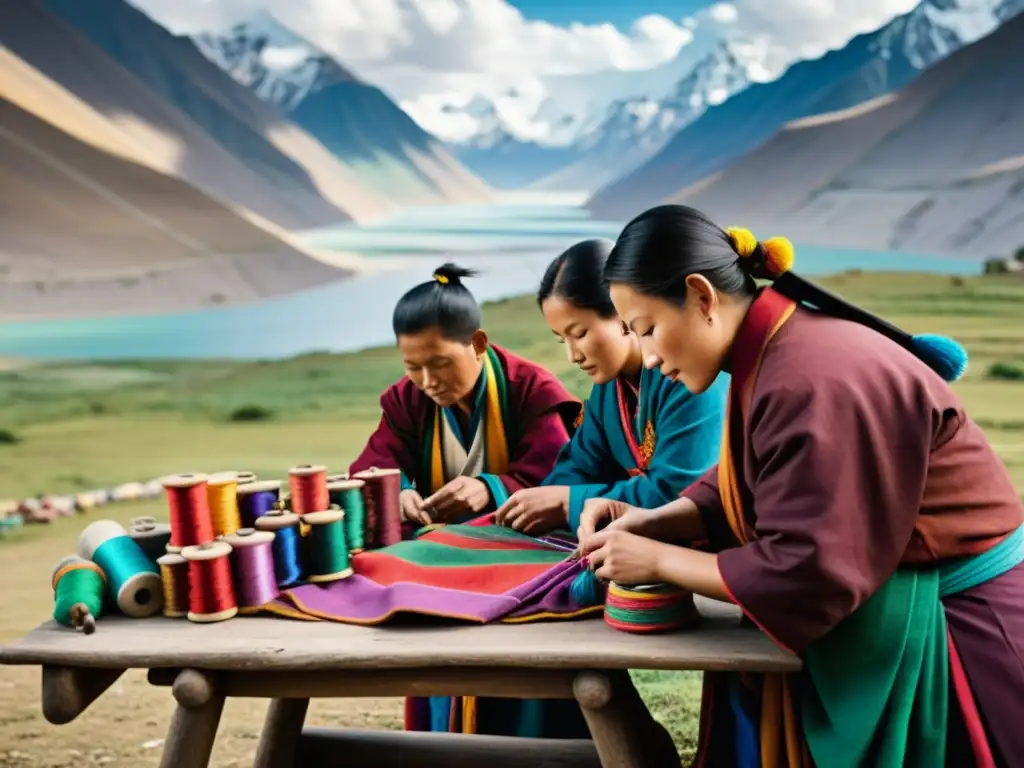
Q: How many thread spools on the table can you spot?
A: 14